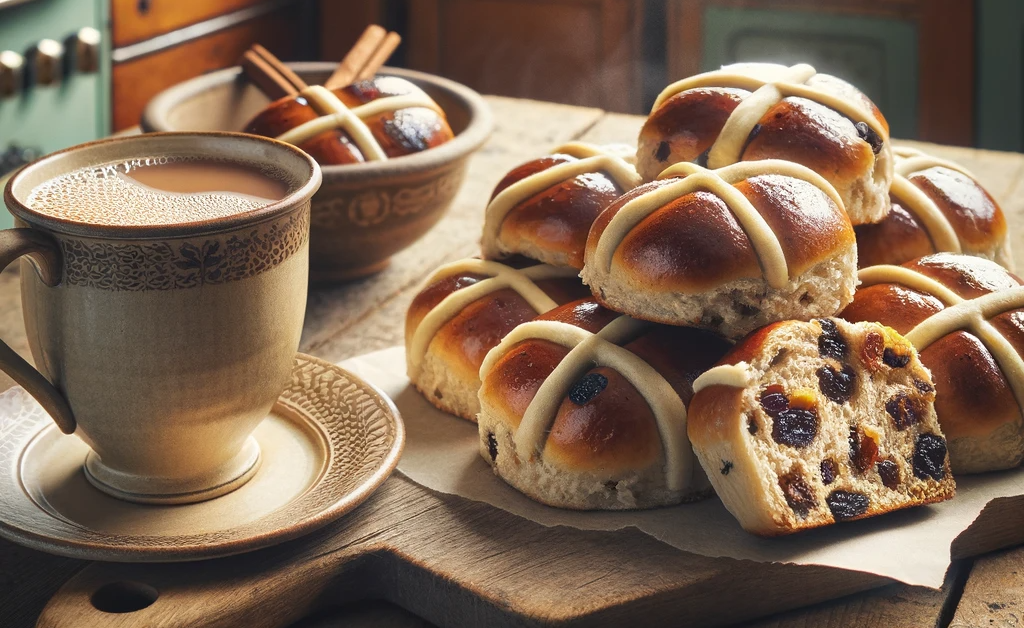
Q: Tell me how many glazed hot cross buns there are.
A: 9